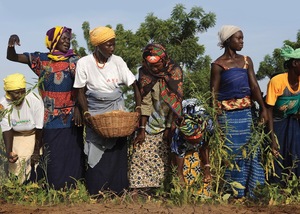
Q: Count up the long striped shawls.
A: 1